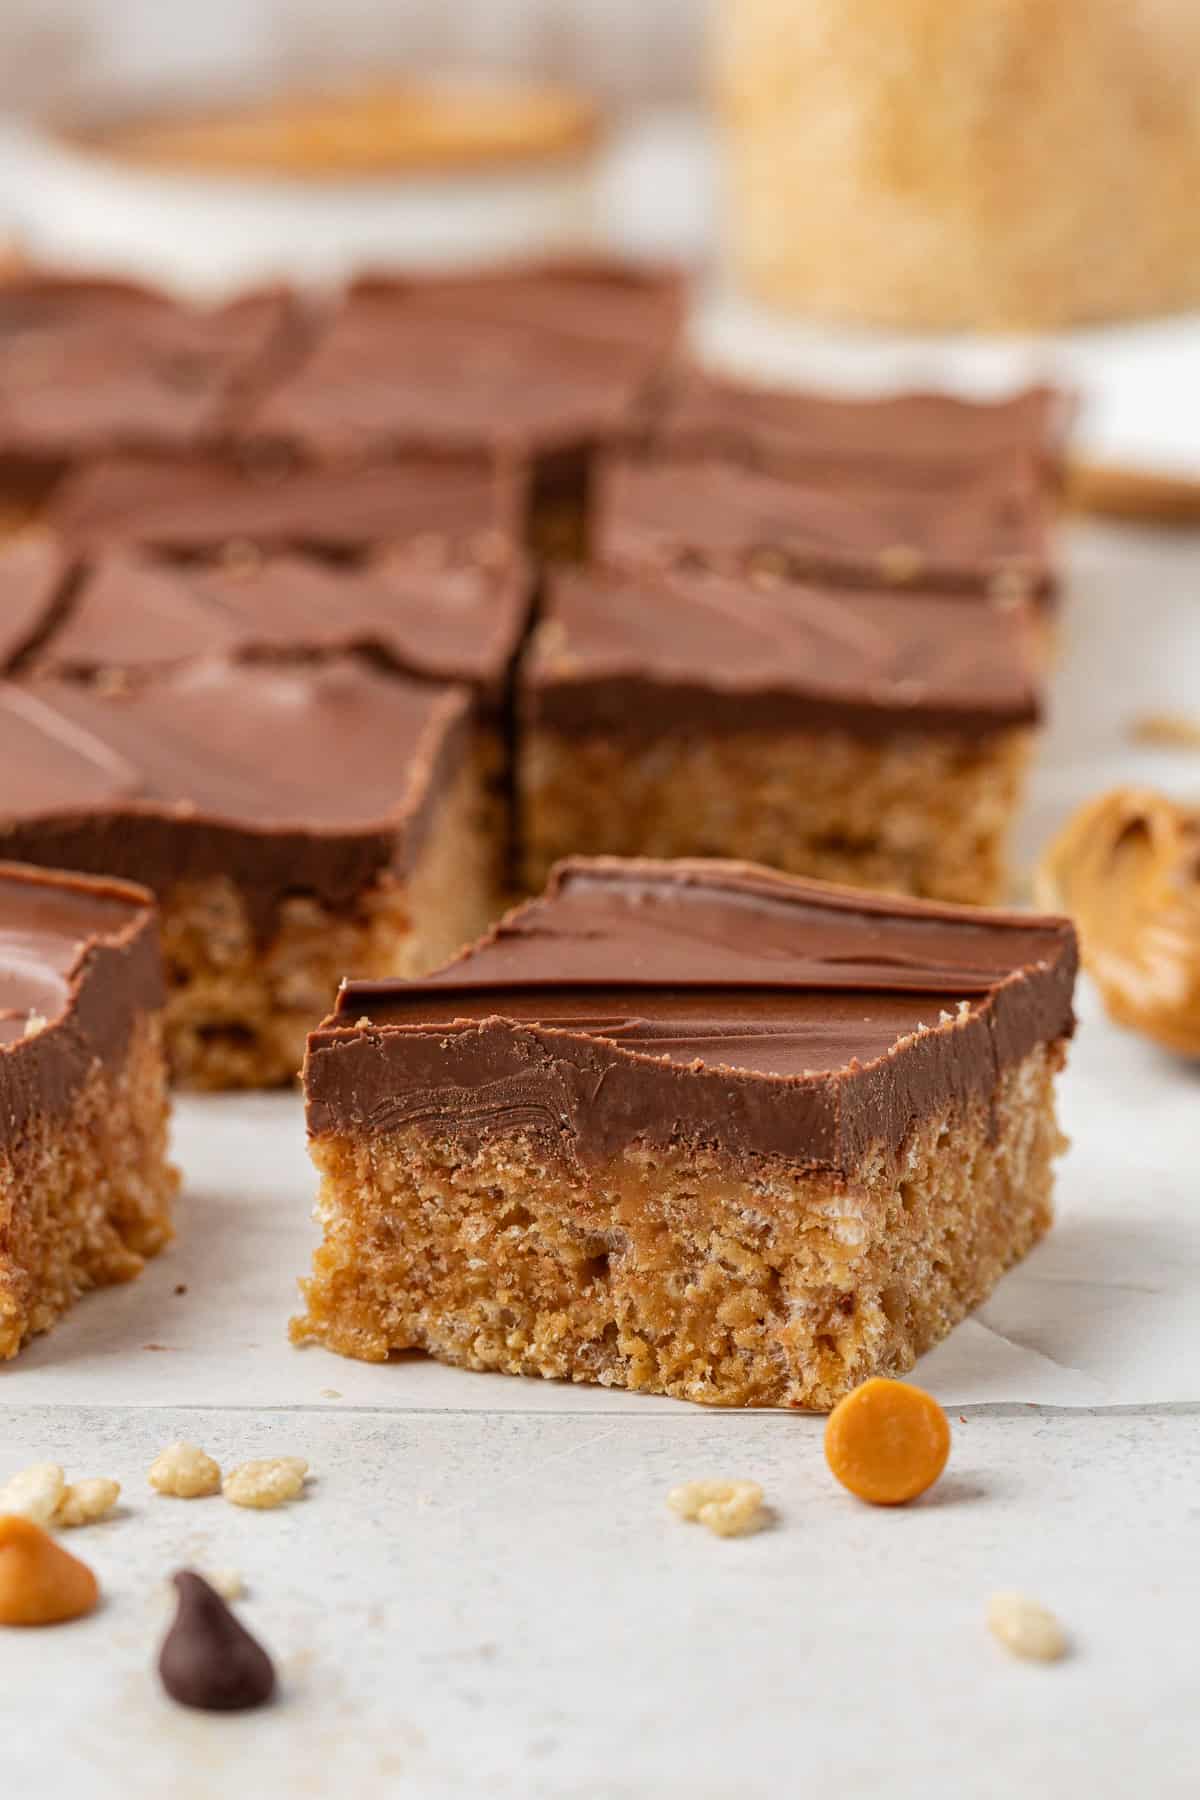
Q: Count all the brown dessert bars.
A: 11